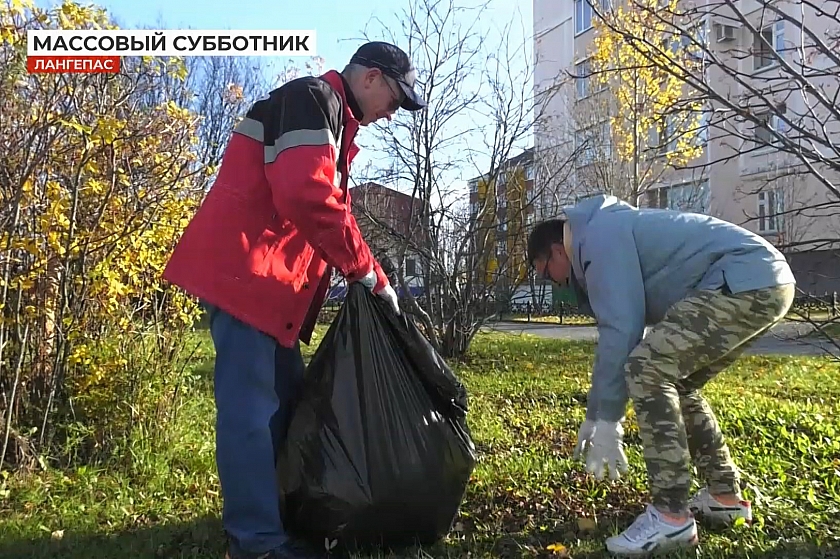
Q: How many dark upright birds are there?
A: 0